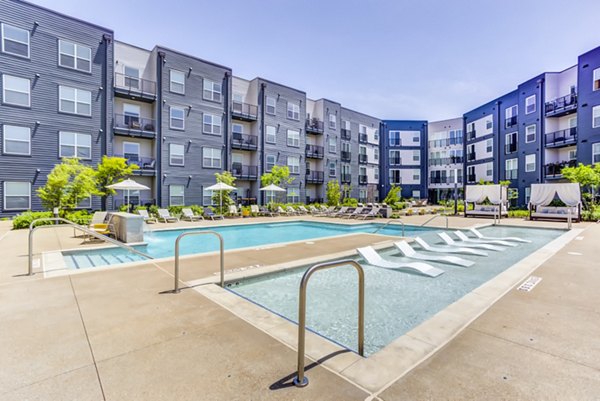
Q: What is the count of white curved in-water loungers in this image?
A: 6